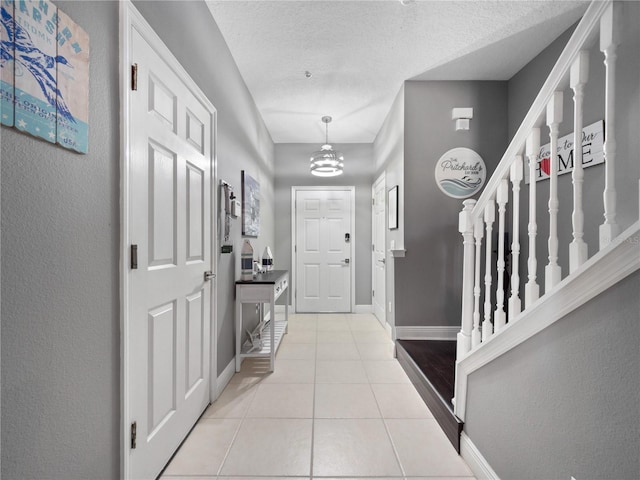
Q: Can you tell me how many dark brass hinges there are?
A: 3